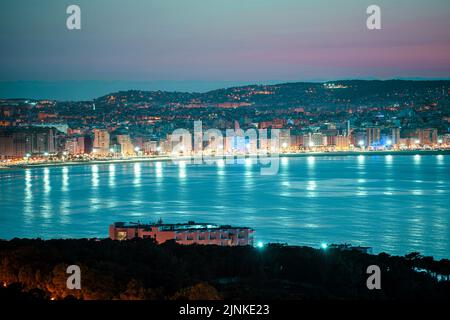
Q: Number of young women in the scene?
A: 0